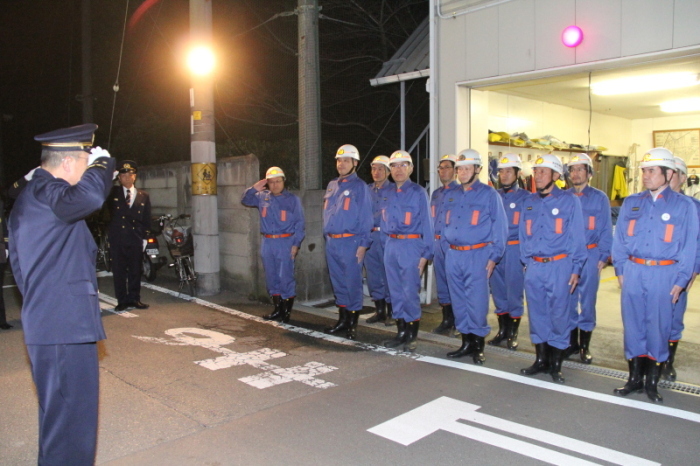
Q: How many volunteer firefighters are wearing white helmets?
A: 11